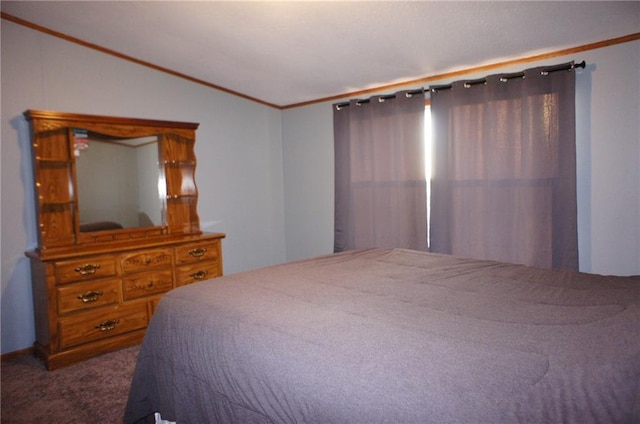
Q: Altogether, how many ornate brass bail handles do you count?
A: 5